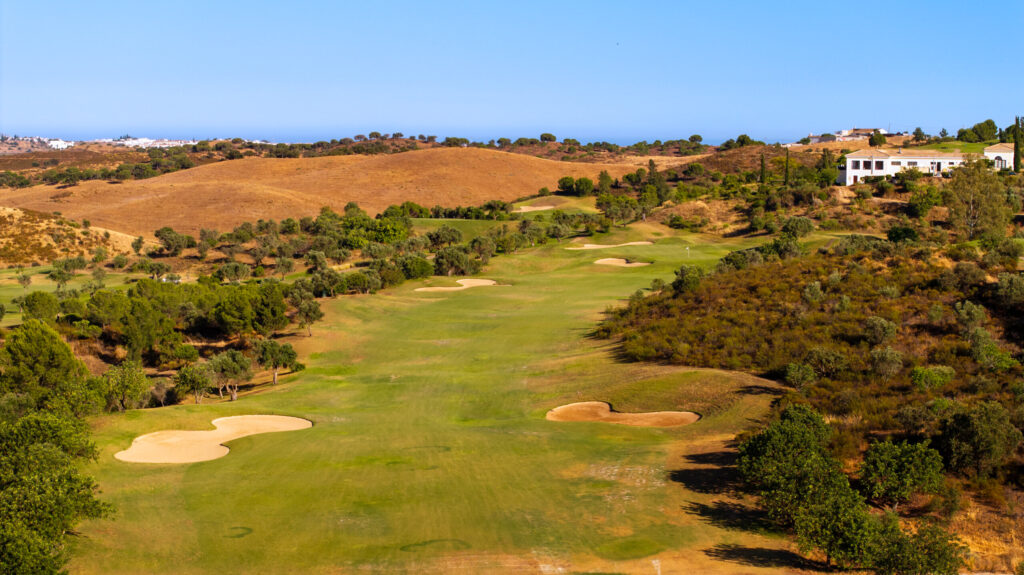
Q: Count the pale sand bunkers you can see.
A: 6